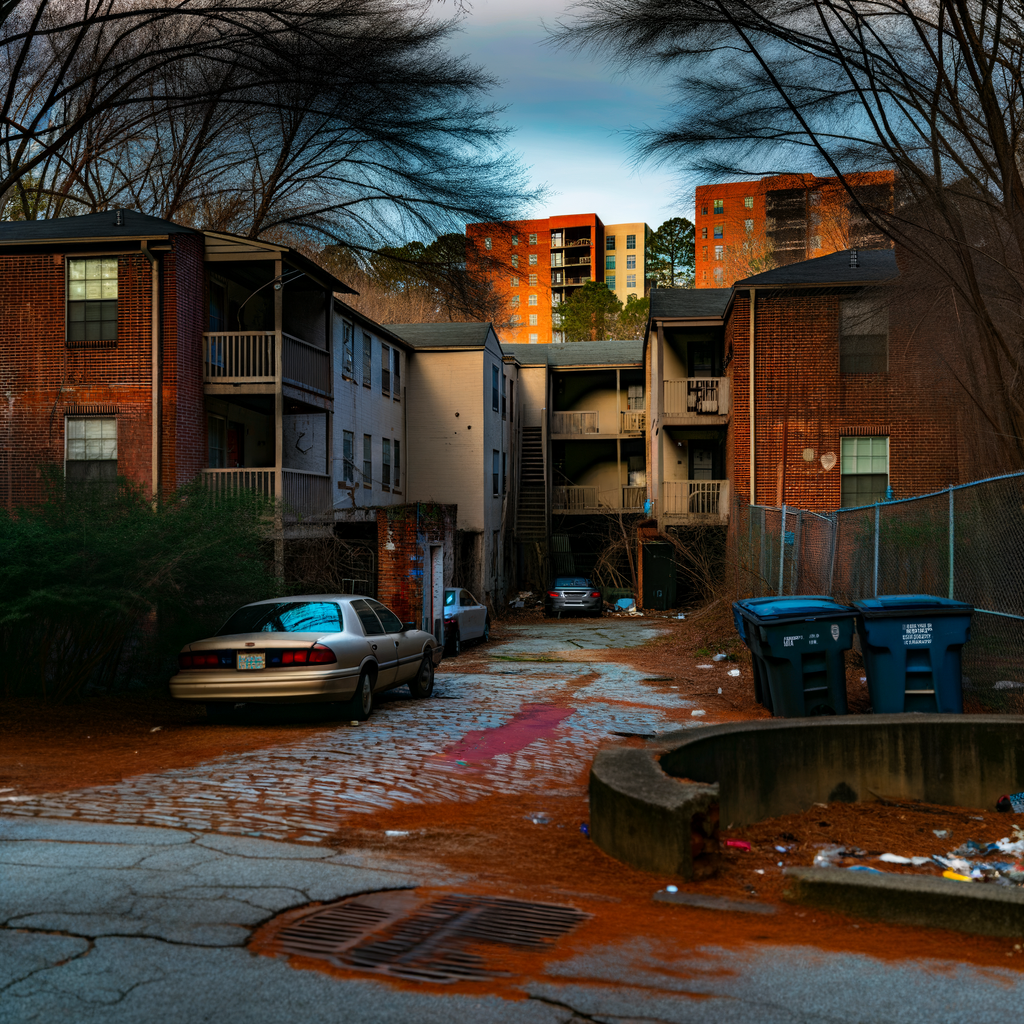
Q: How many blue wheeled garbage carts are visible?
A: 2